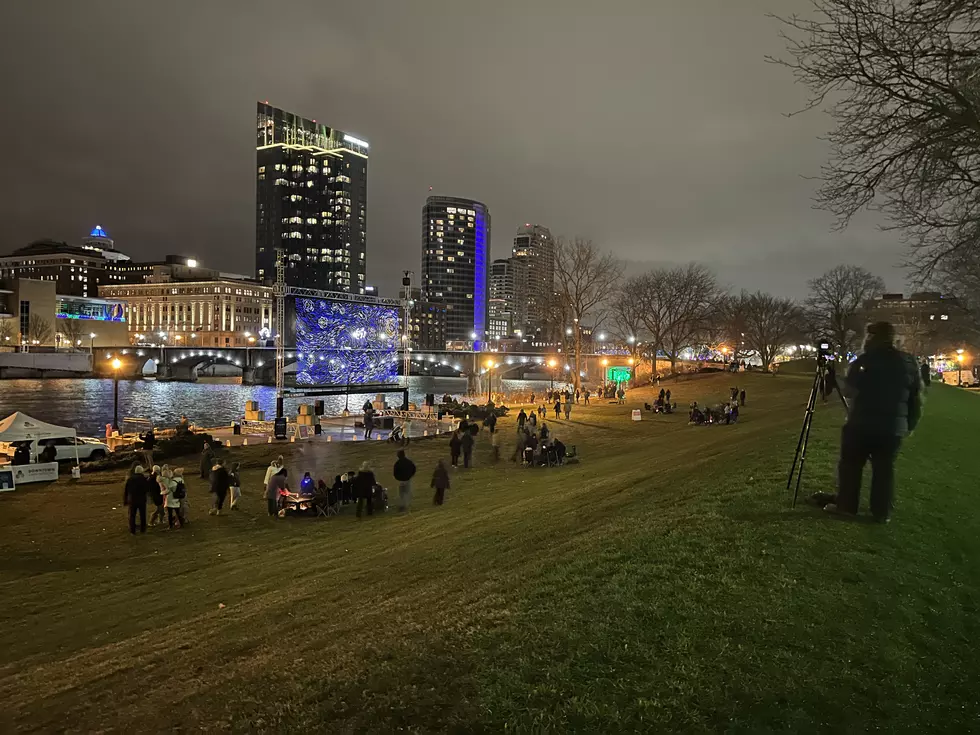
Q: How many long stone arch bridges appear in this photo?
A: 1